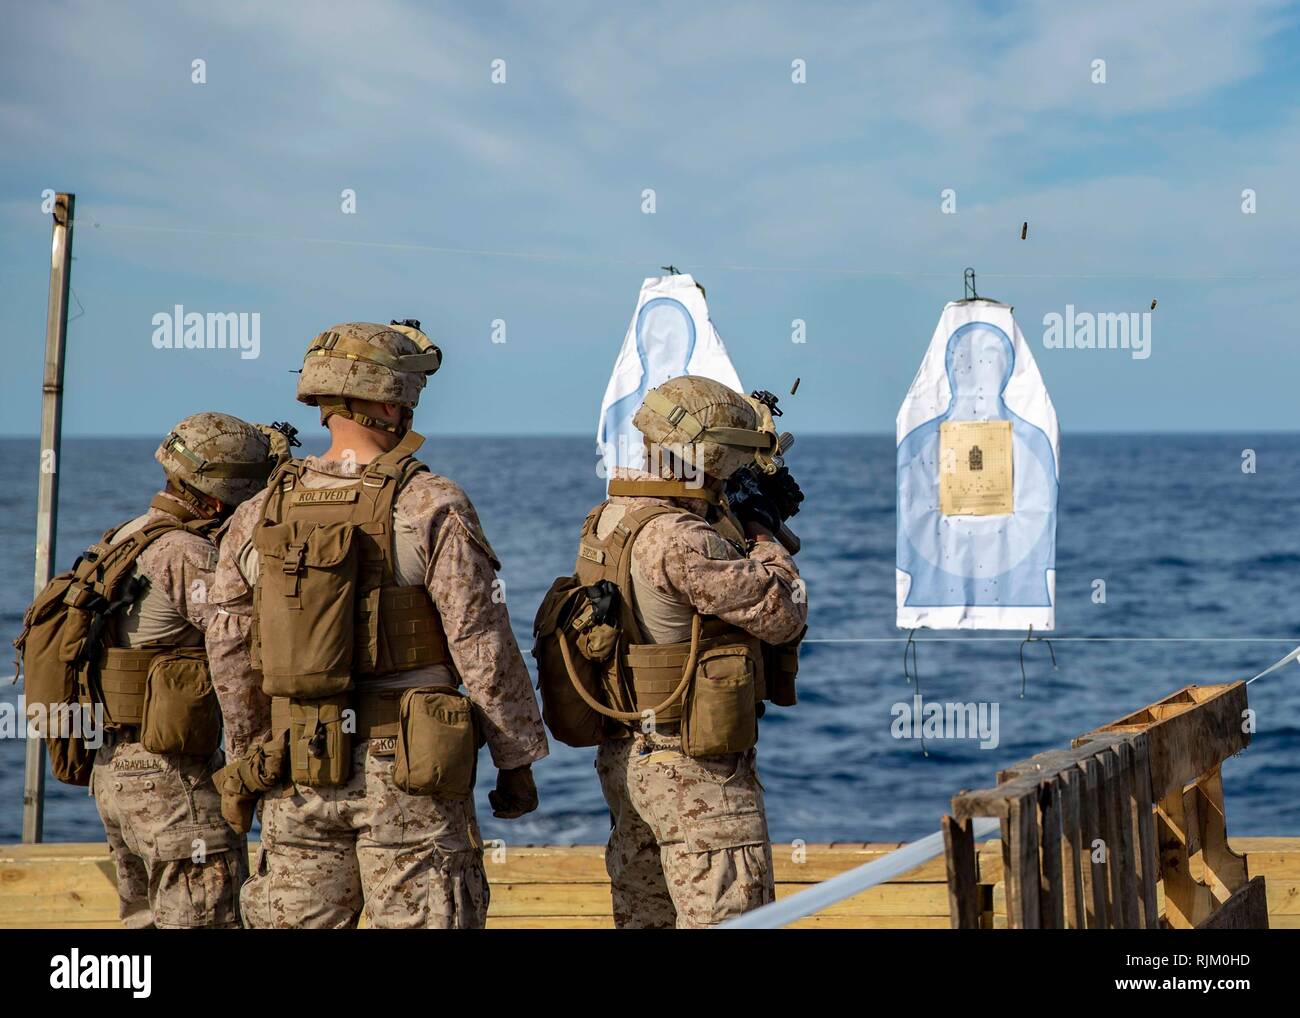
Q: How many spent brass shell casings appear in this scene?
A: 3